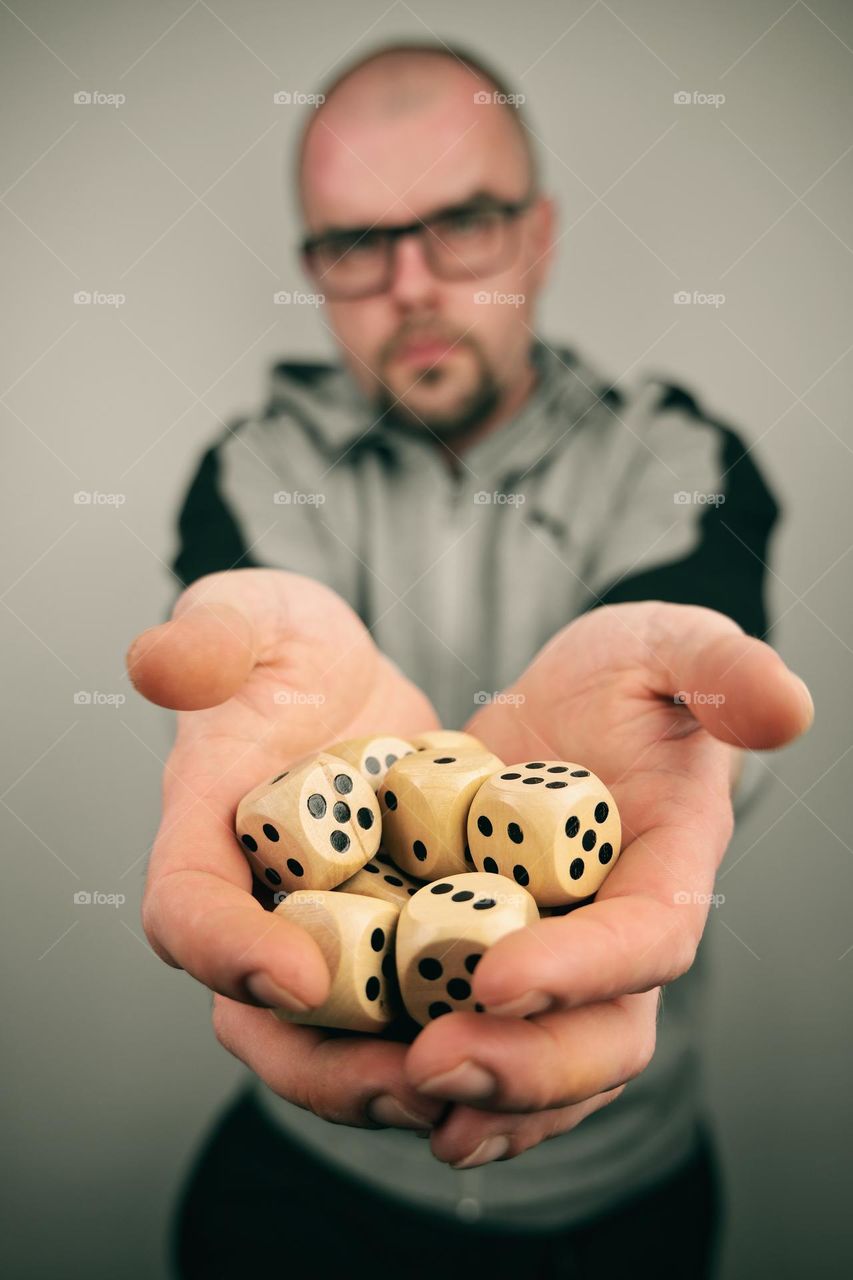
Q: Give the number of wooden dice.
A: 8